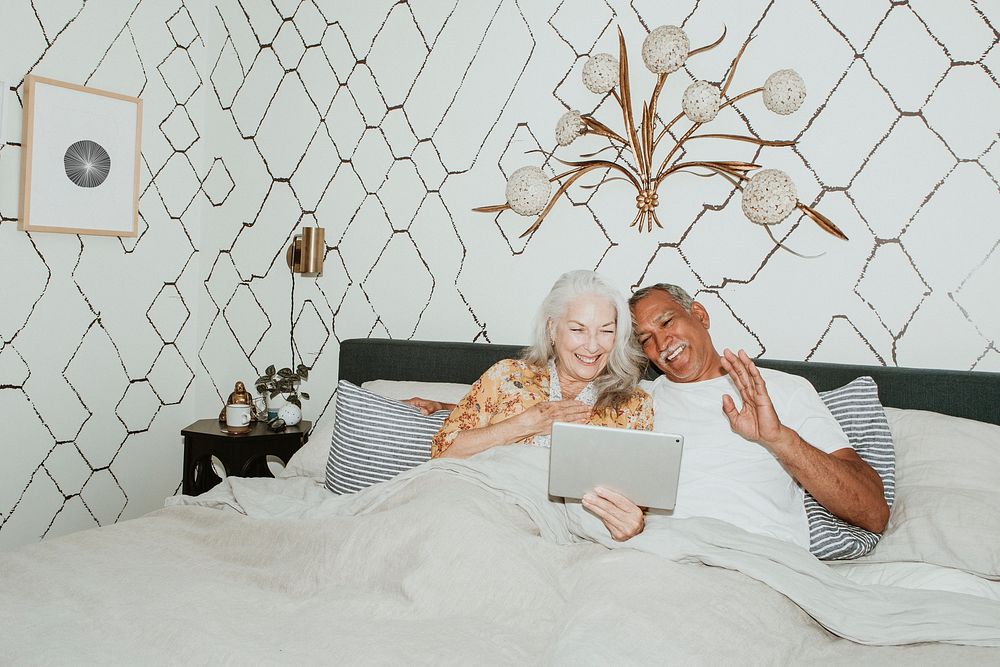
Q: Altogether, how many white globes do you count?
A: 7